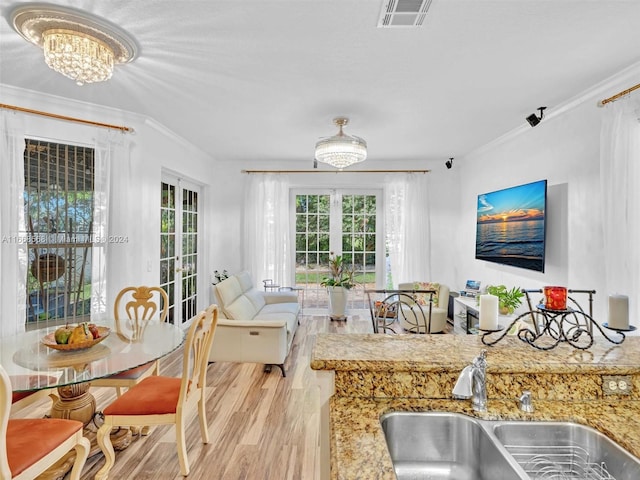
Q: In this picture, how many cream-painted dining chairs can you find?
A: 4